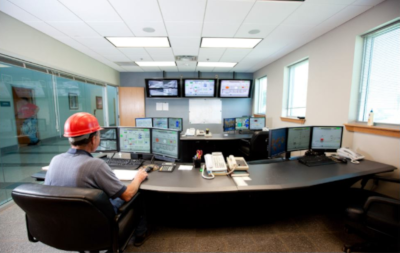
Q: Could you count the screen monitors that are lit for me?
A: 15